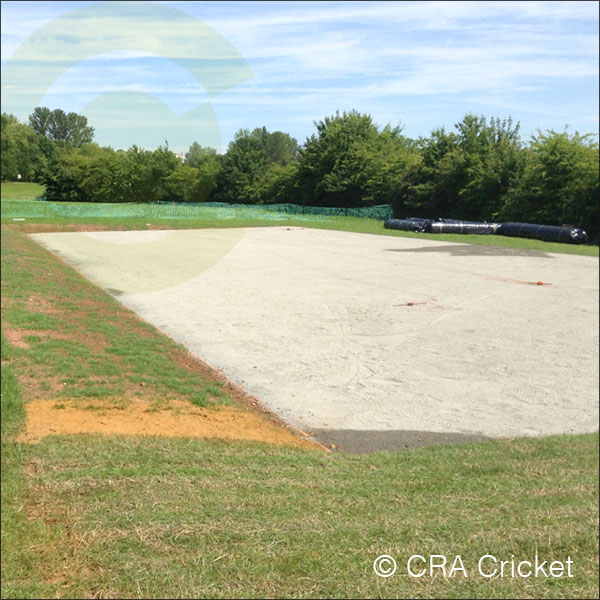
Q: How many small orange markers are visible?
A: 2